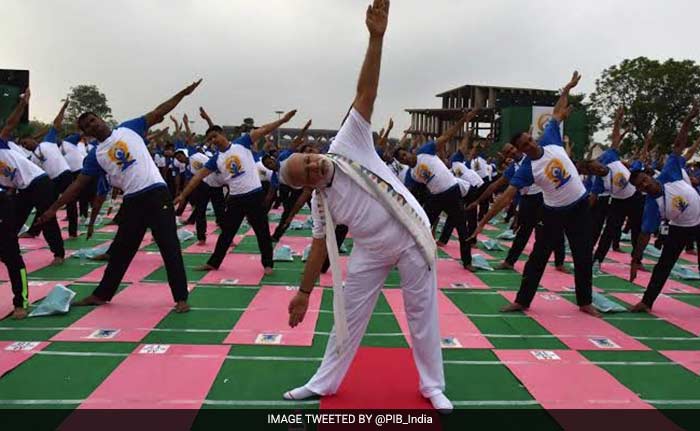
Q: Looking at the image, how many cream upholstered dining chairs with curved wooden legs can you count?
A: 0